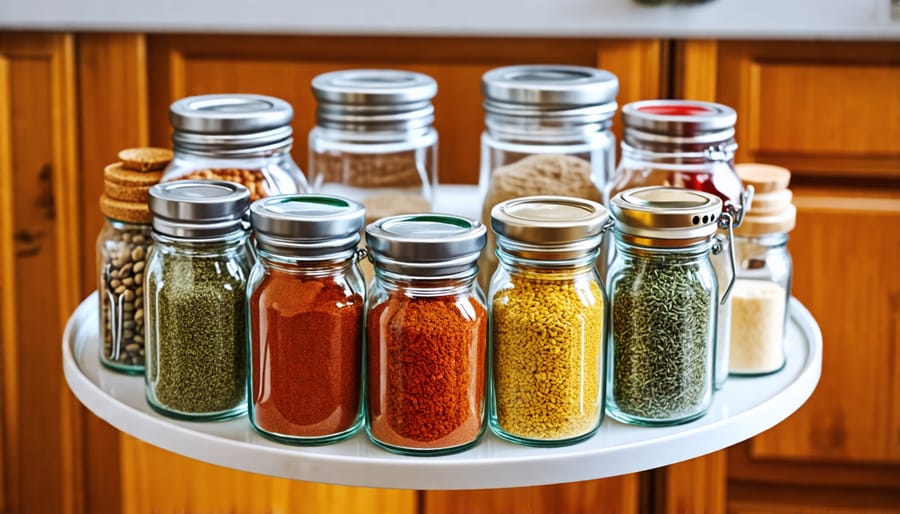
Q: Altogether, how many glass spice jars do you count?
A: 11